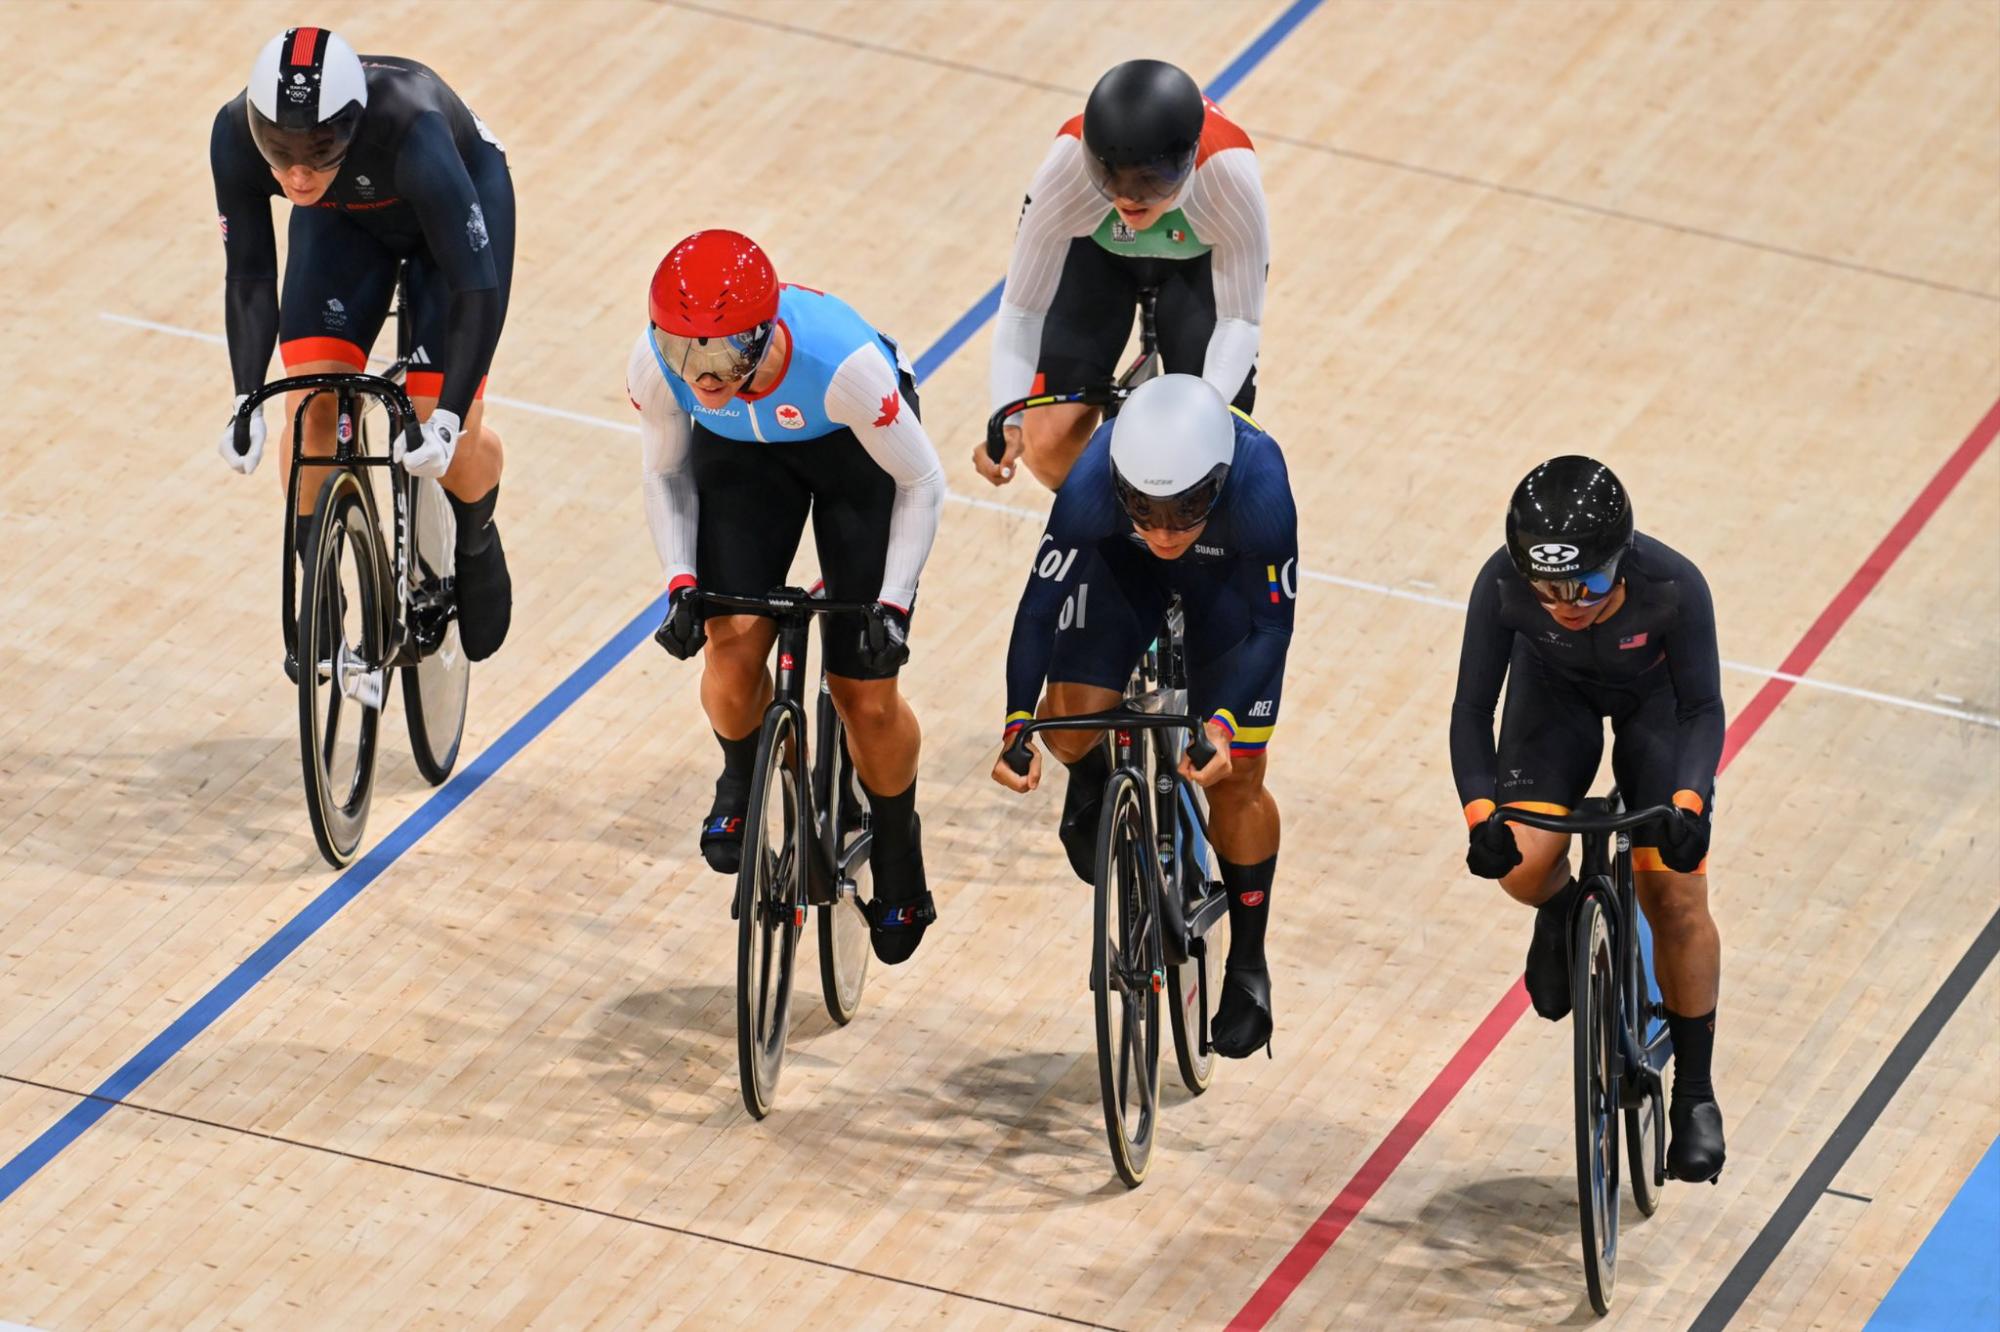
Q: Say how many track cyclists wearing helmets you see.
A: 5